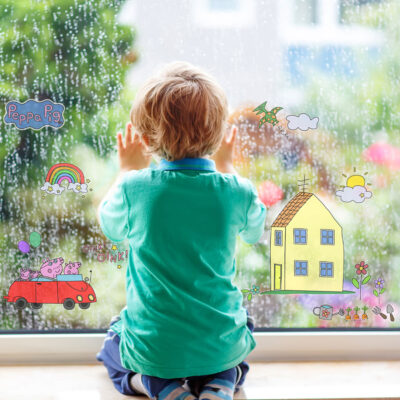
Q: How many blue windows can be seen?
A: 5